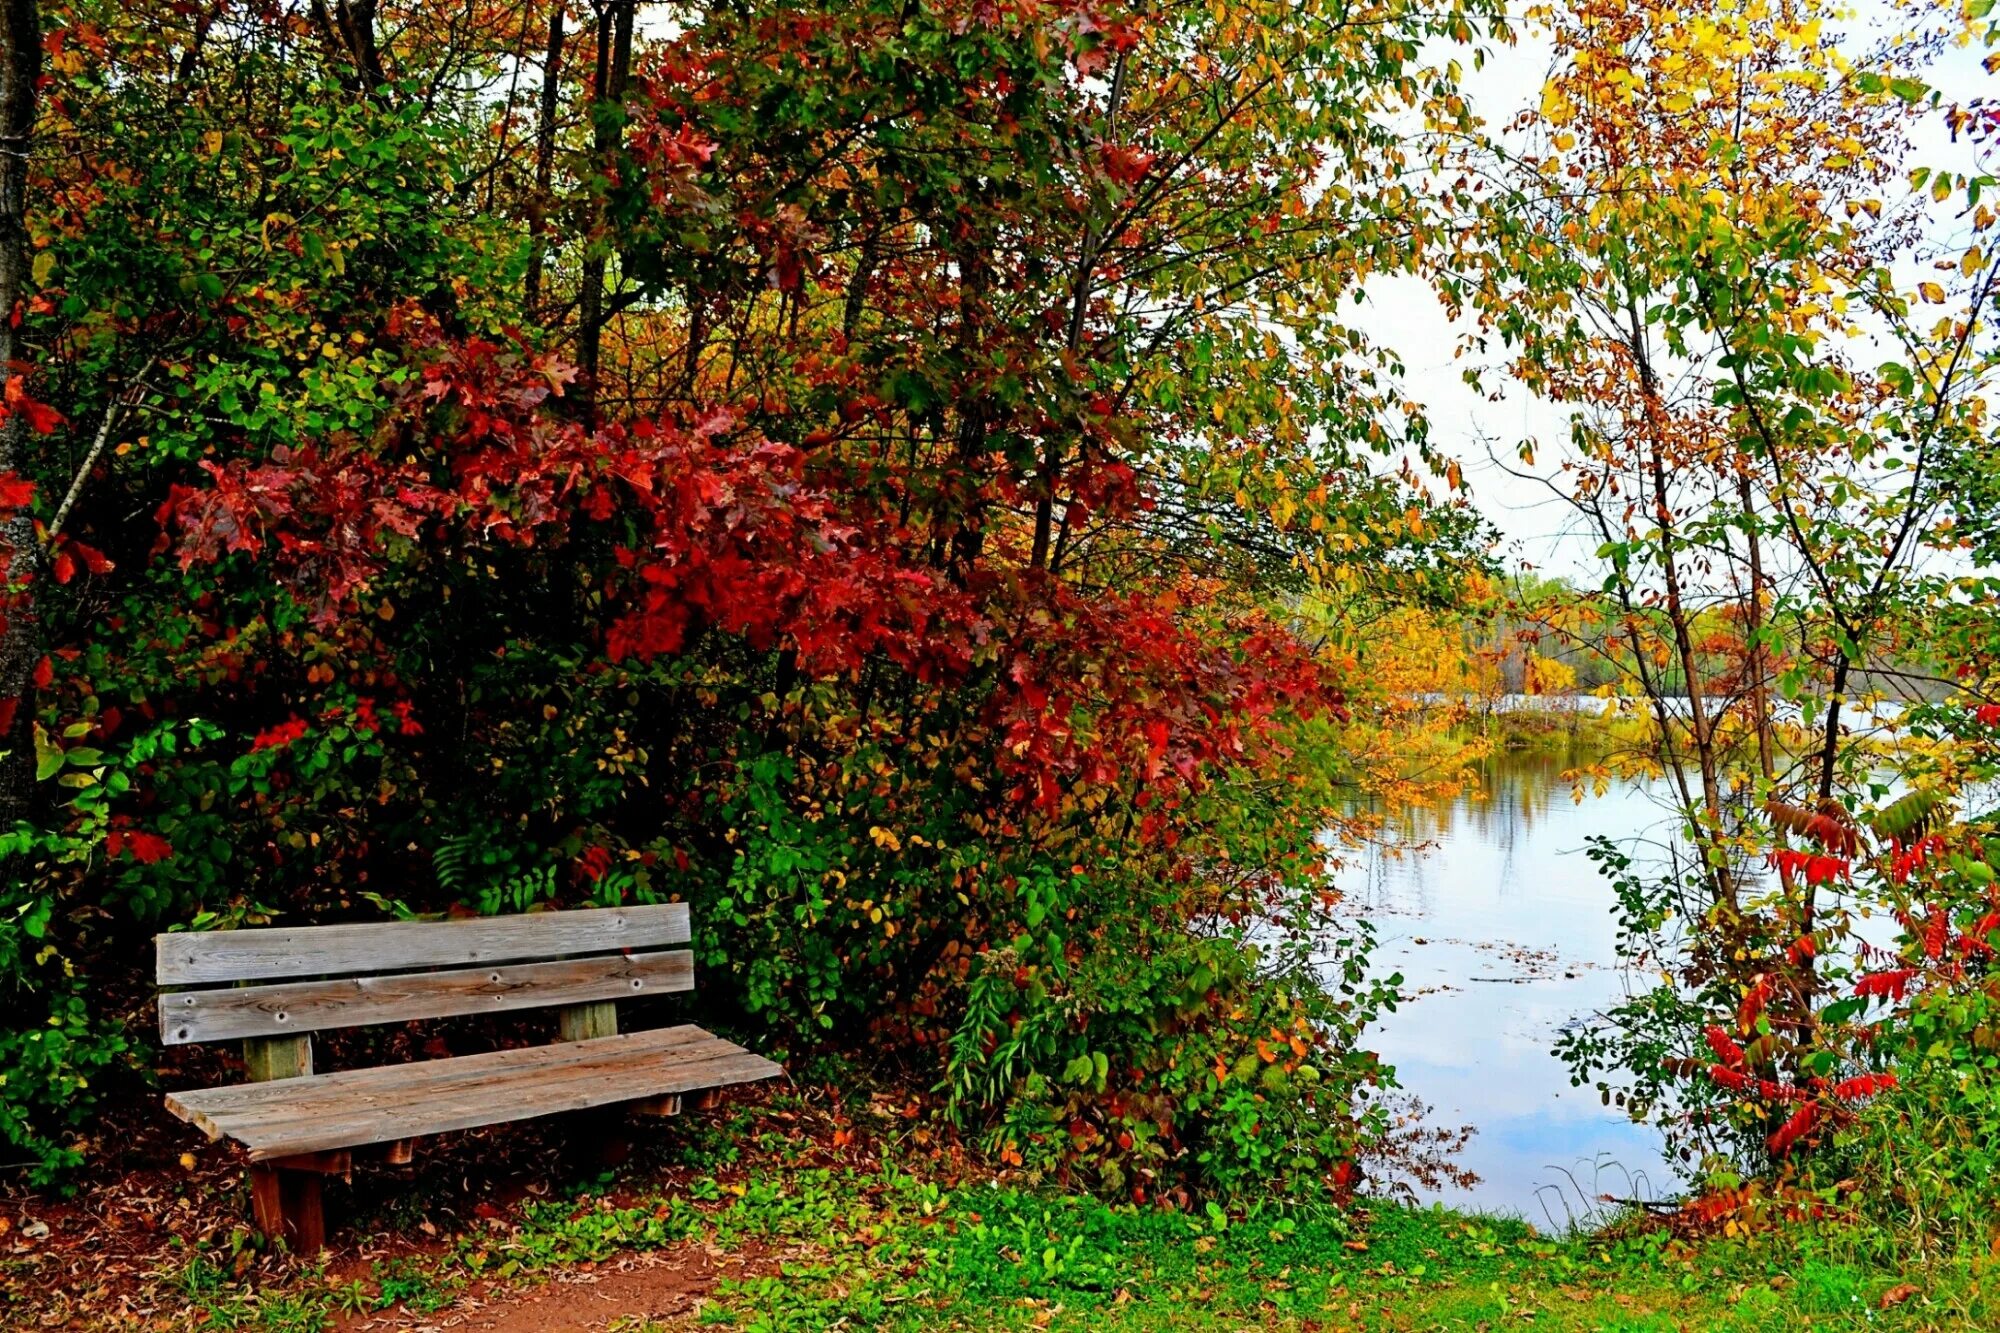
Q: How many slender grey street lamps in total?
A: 0